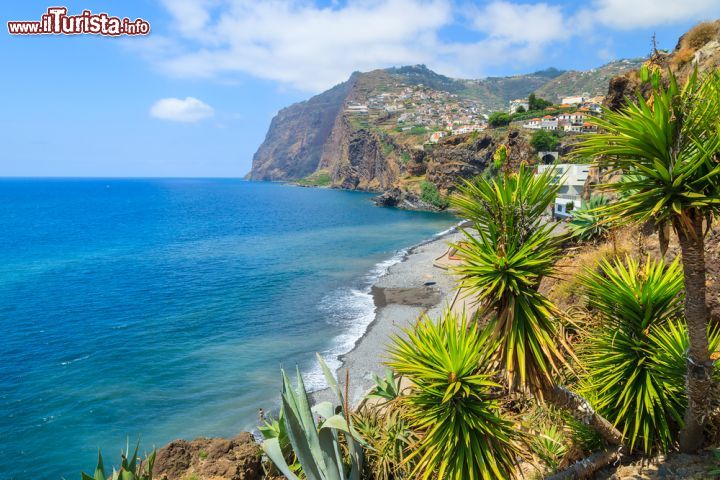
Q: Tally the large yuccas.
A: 4